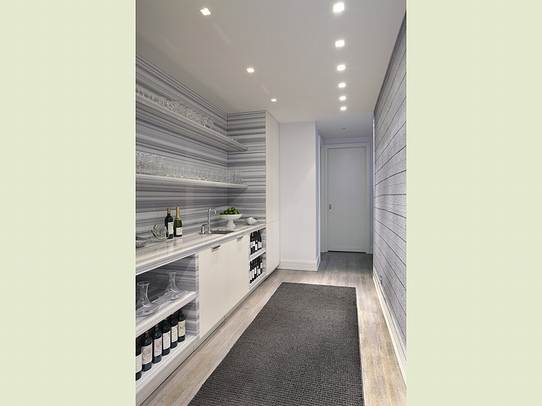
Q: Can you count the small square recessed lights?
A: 9